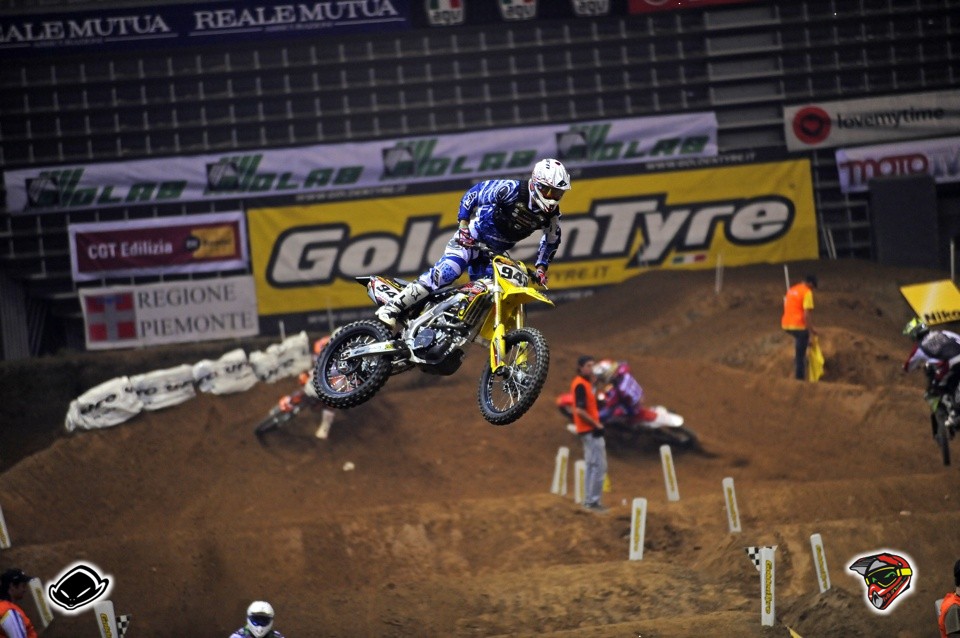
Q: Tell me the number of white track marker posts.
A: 10